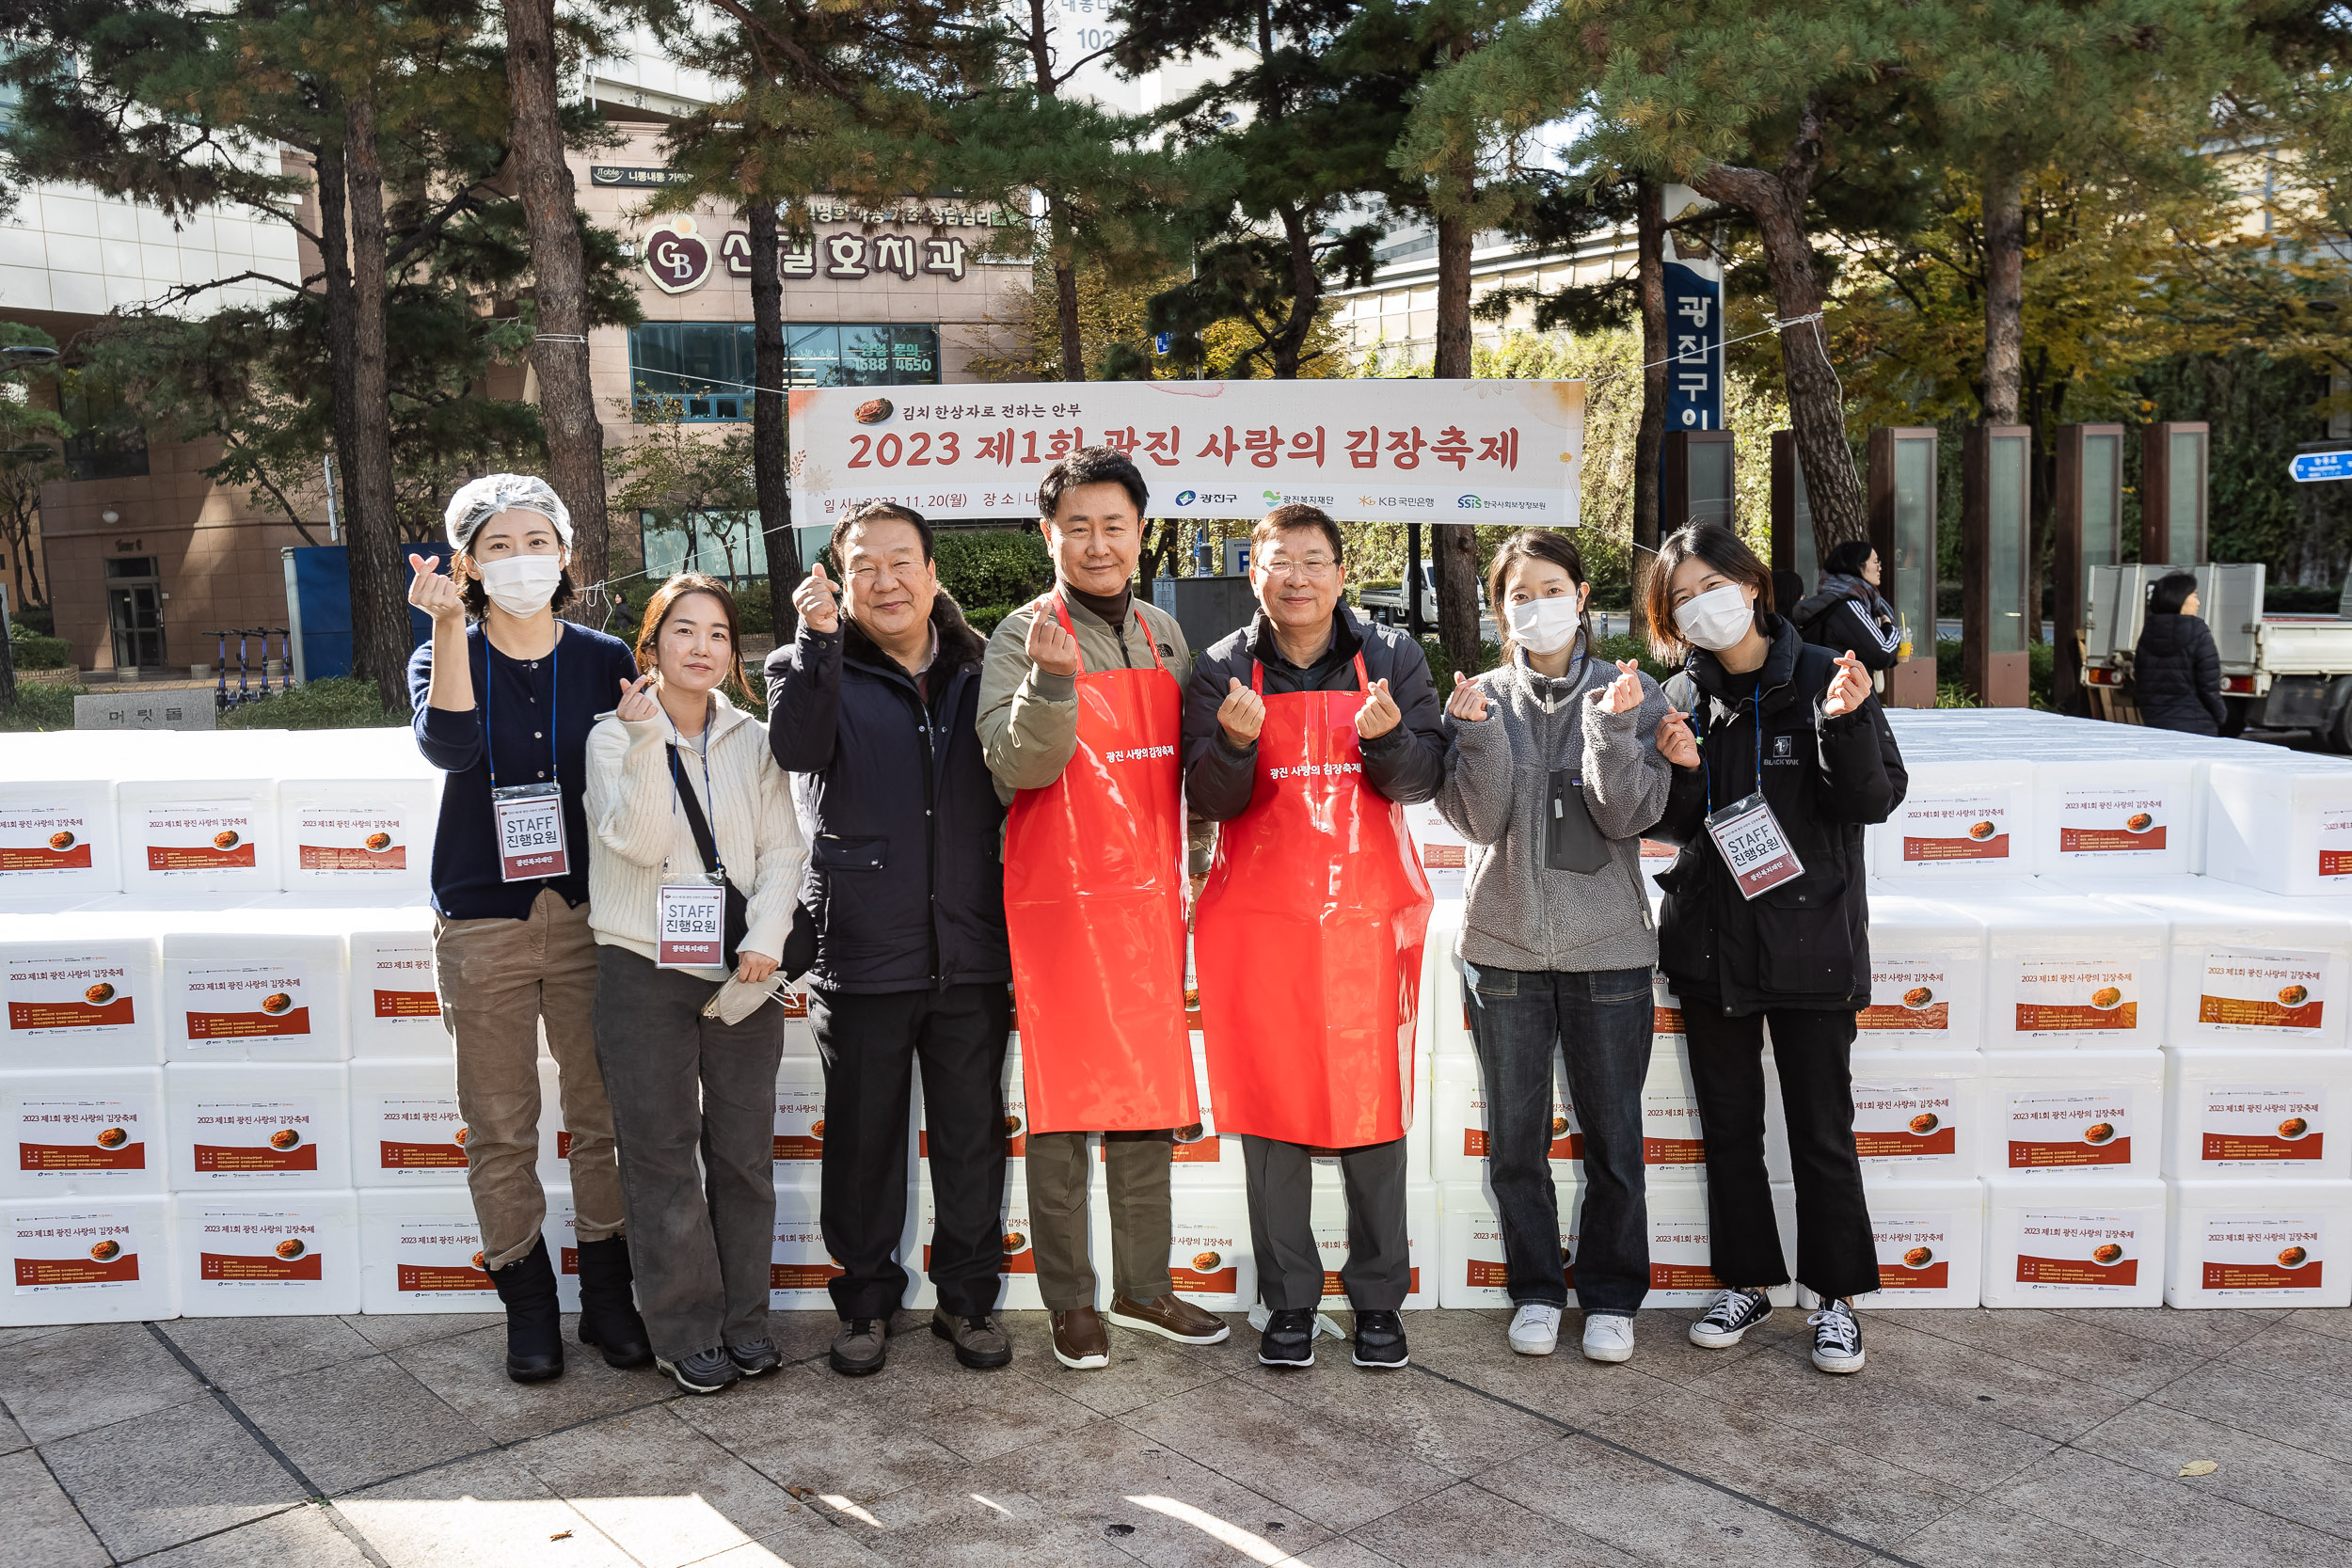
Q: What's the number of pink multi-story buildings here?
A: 1